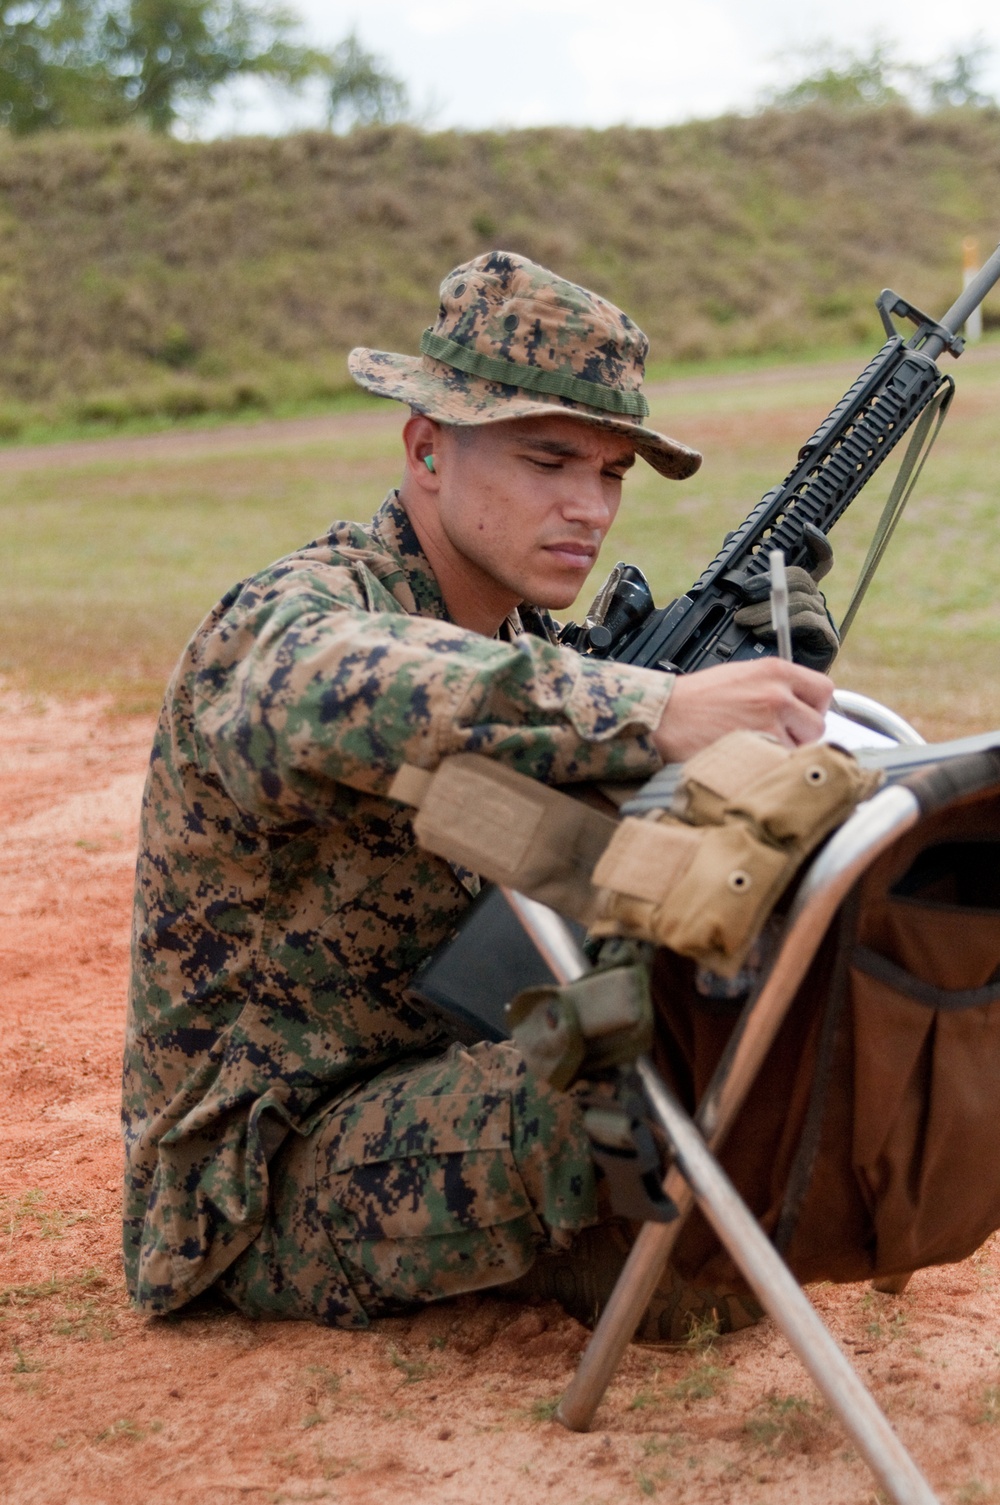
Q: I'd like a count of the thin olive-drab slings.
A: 1